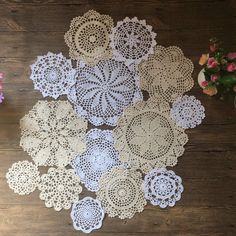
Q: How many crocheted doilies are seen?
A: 14